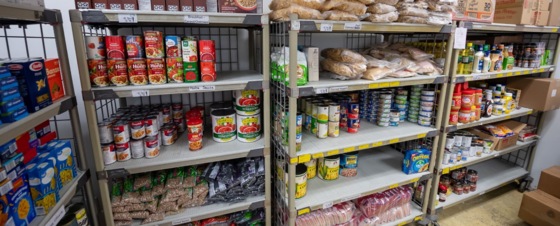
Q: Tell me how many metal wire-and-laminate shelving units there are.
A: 4